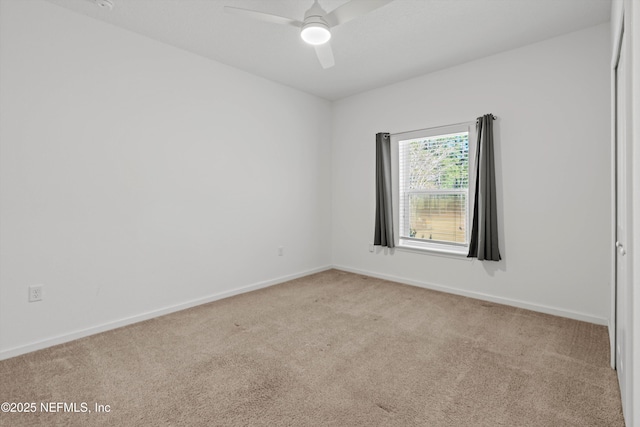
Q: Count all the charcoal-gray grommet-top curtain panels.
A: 2